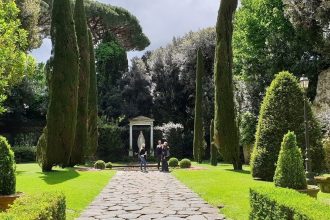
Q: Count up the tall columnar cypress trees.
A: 5